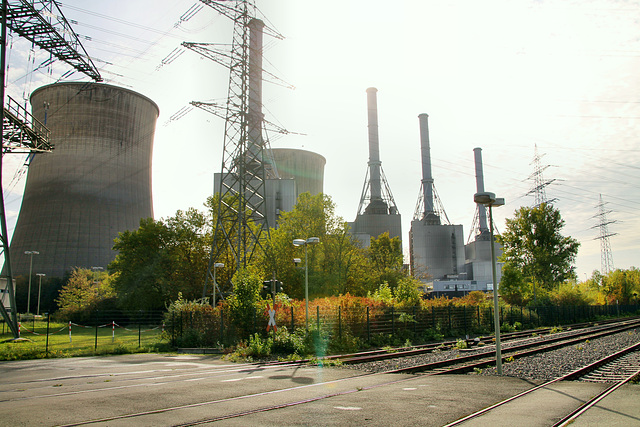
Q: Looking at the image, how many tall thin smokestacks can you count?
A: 4